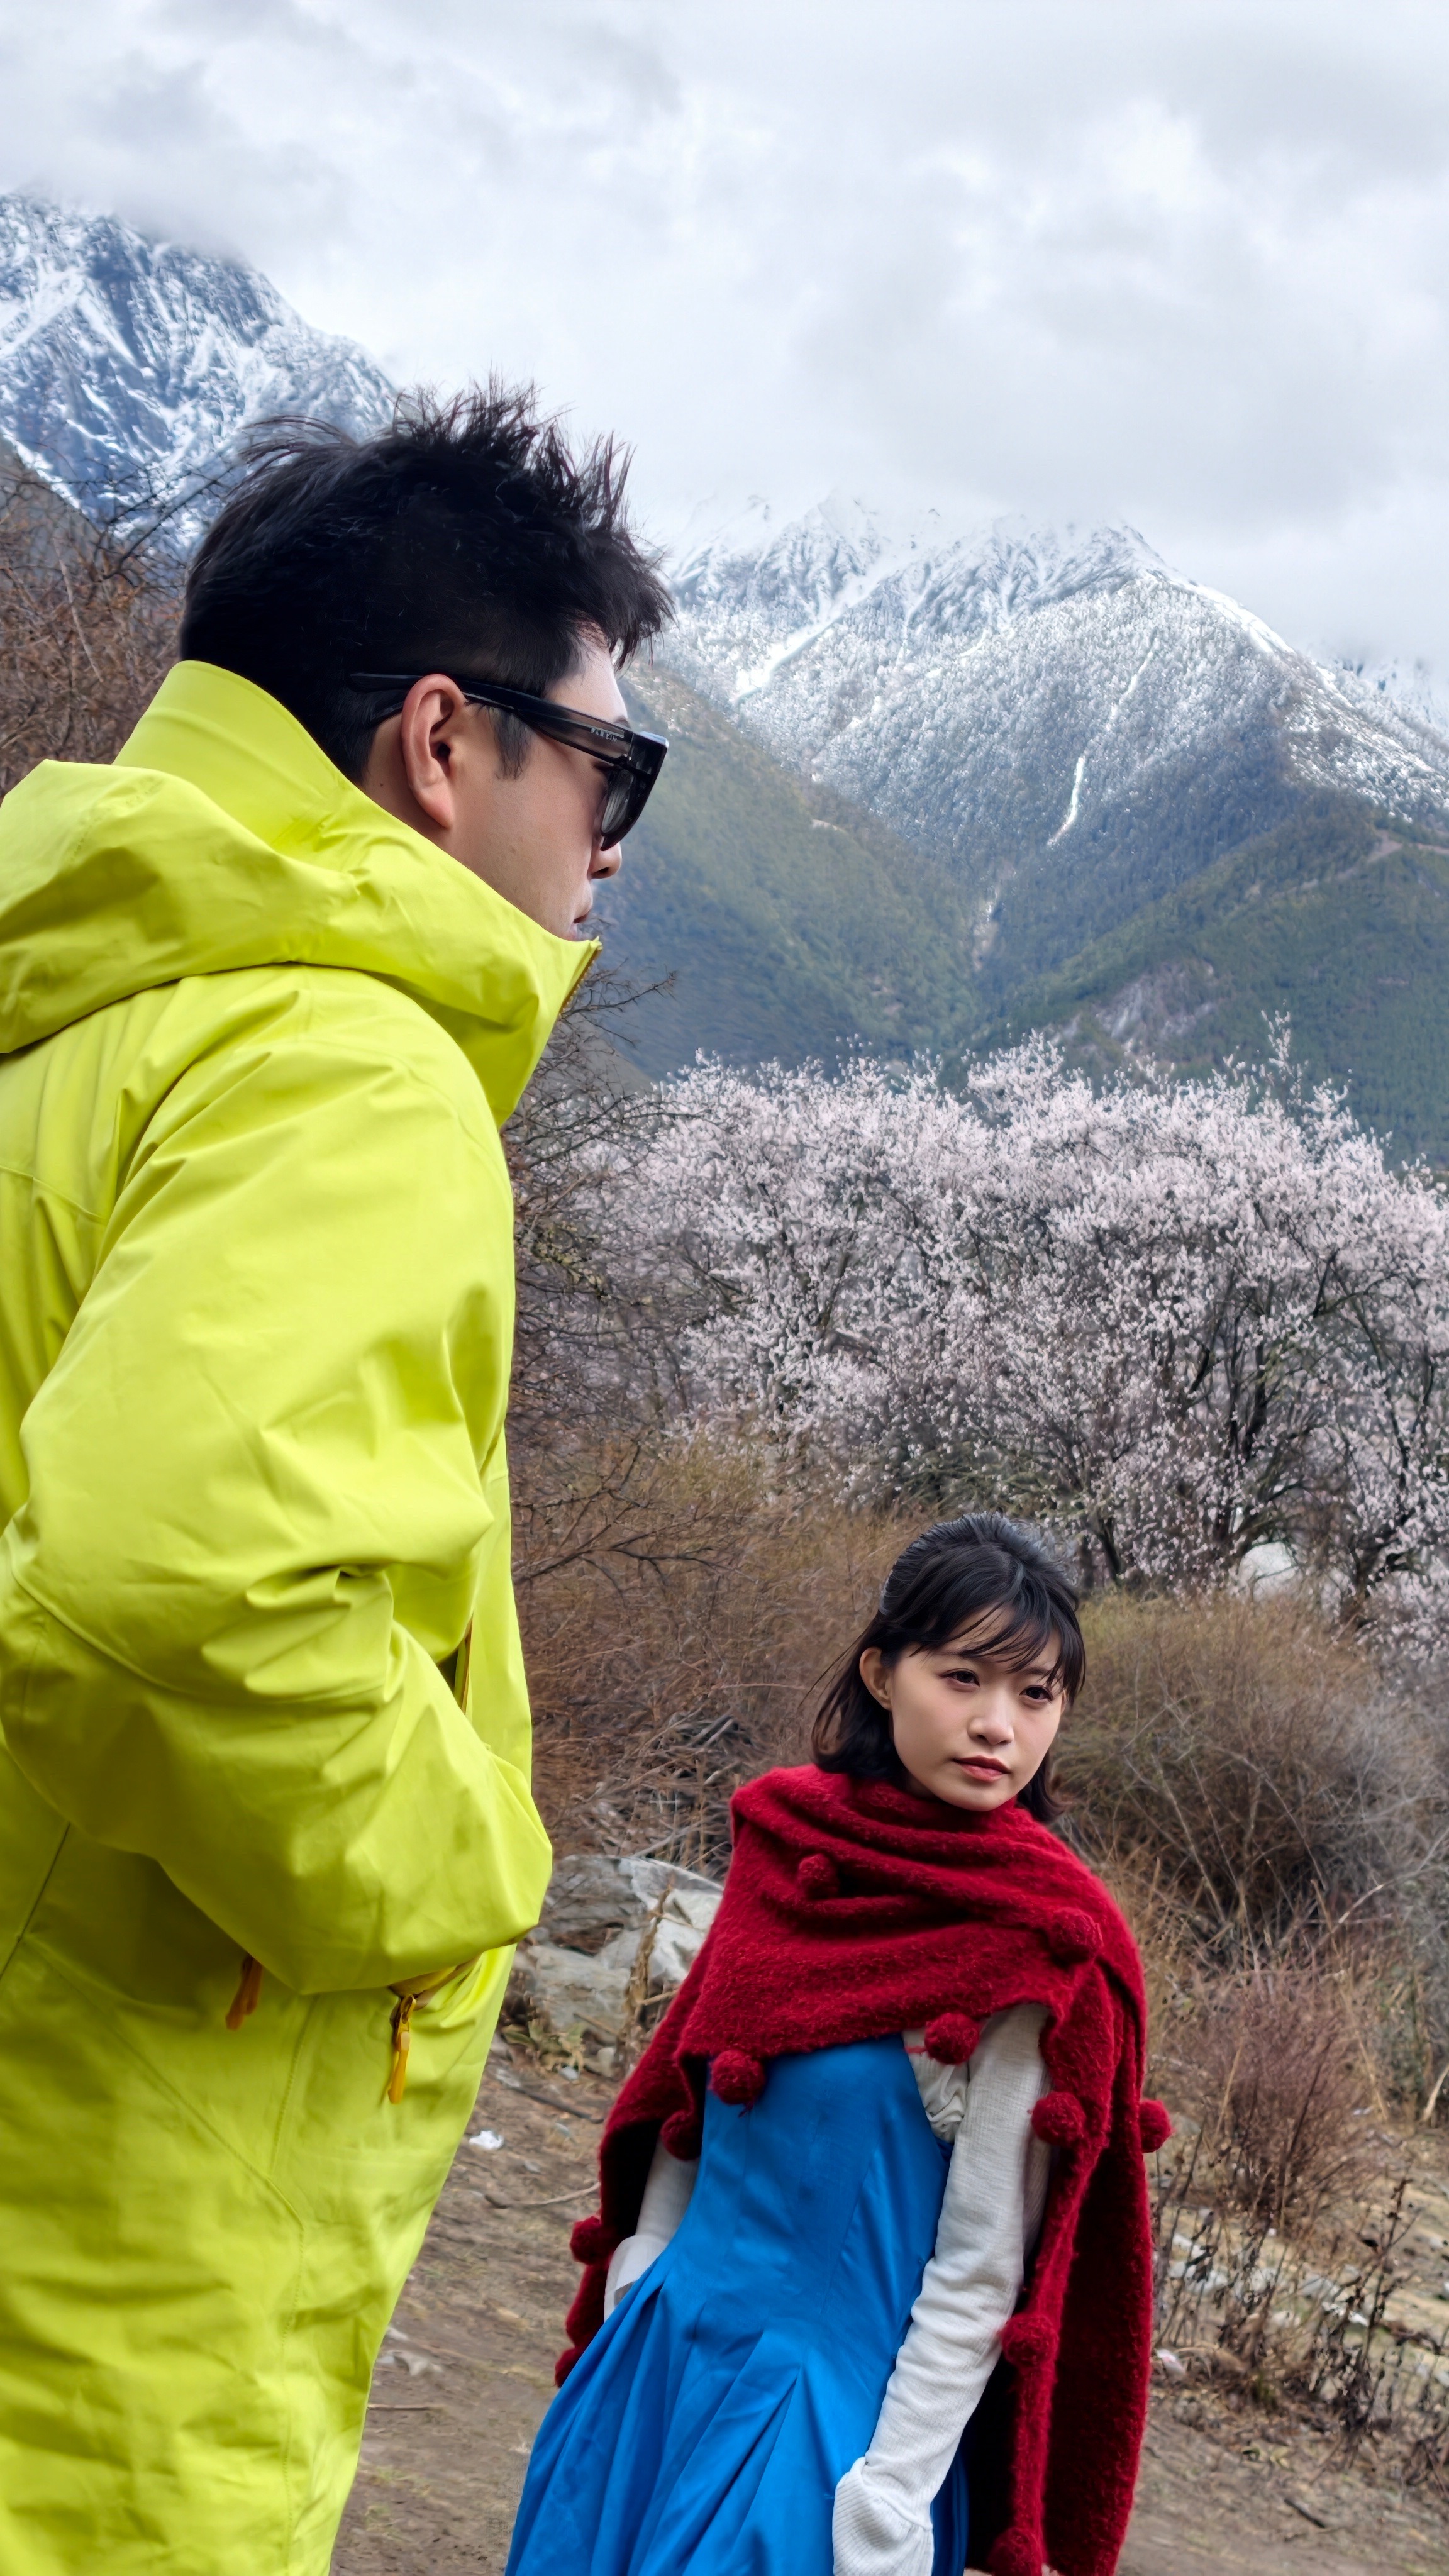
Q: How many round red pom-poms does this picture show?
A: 11